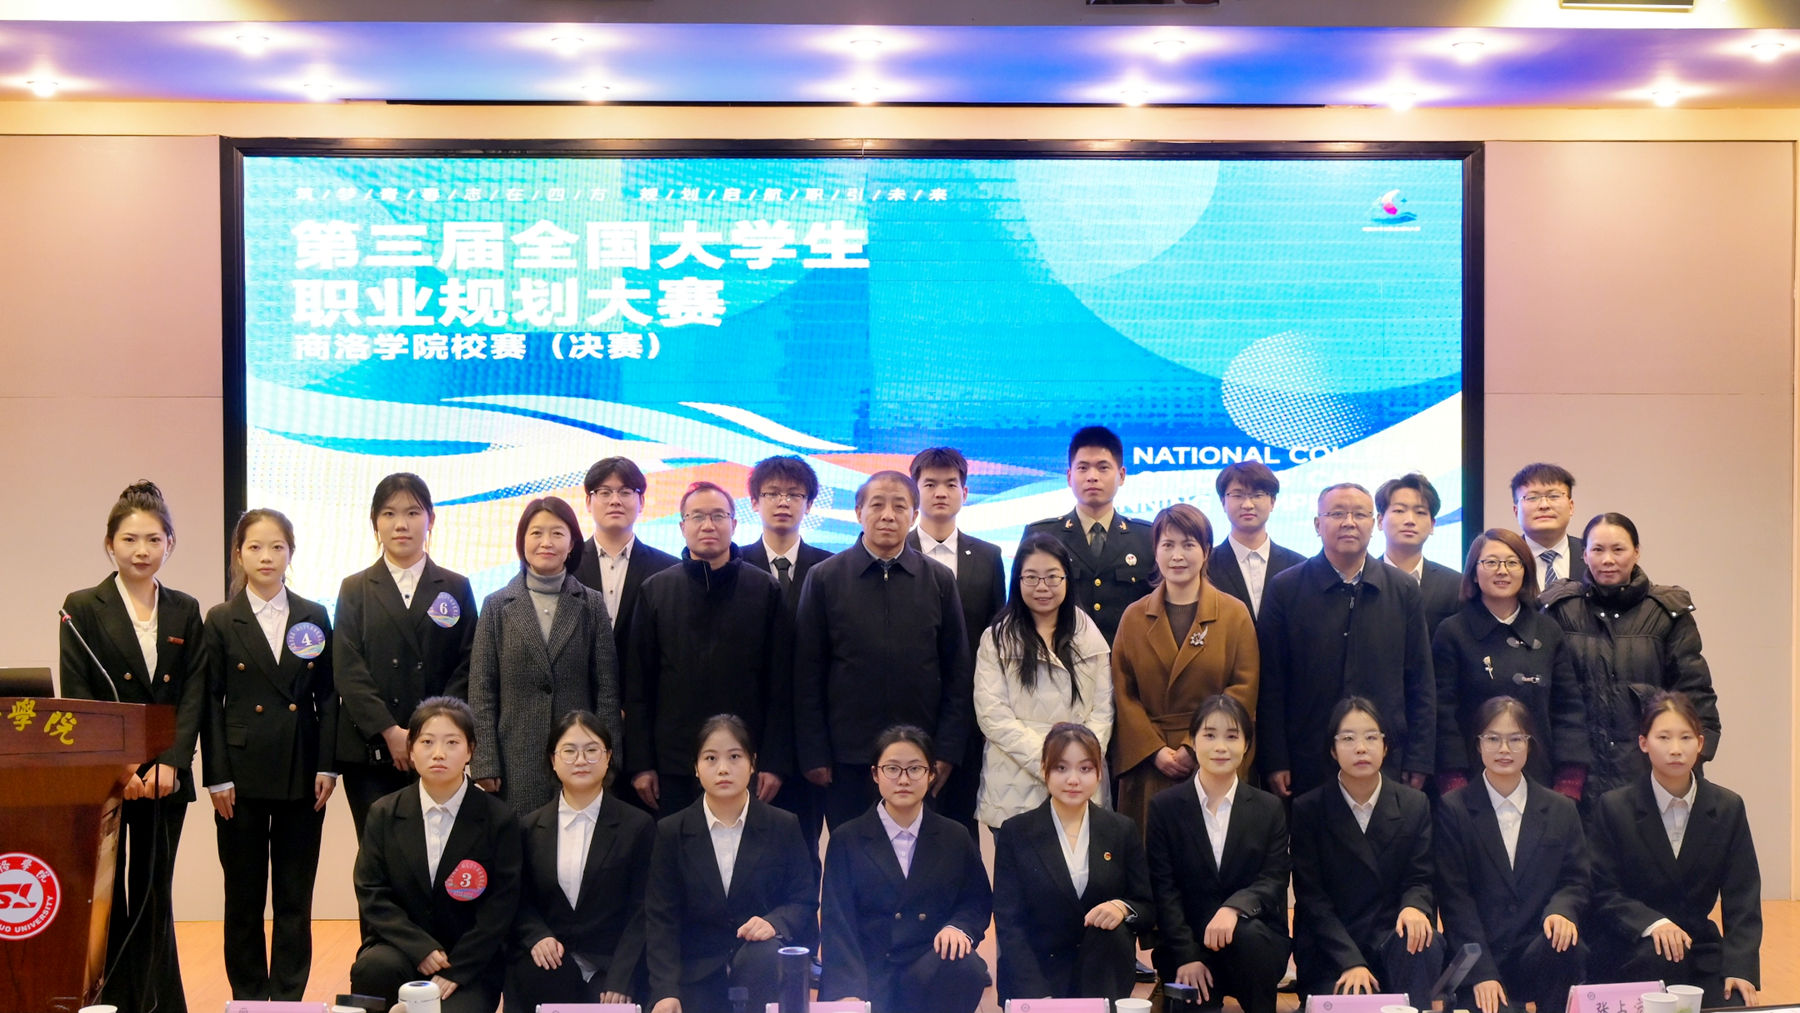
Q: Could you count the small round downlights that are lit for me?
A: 13